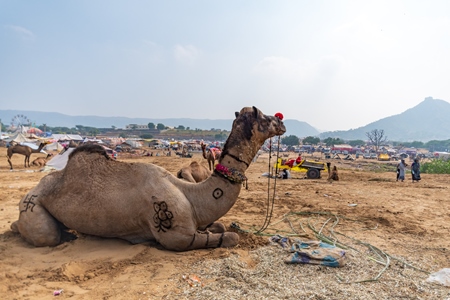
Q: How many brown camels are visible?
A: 5